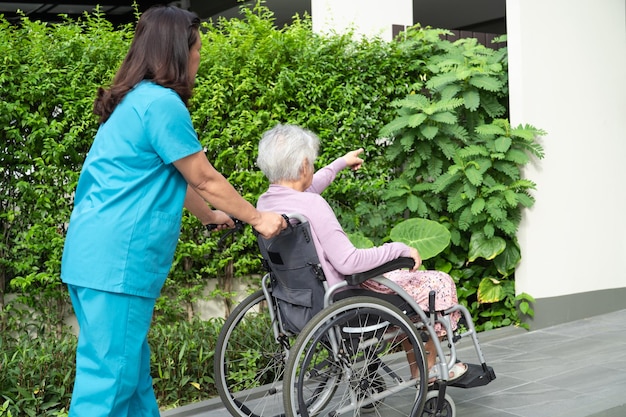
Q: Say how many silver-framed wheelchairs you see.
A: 1